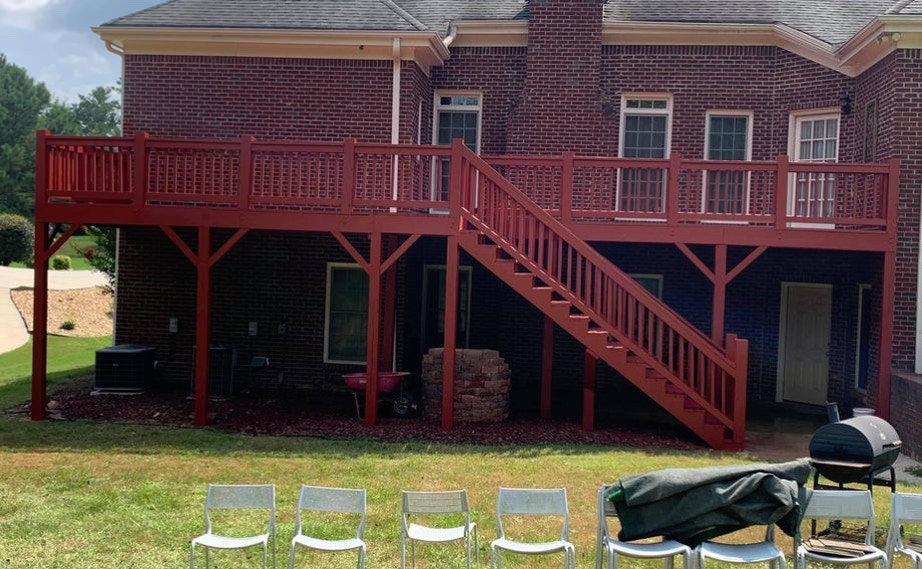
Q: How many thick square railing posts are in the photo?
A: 11